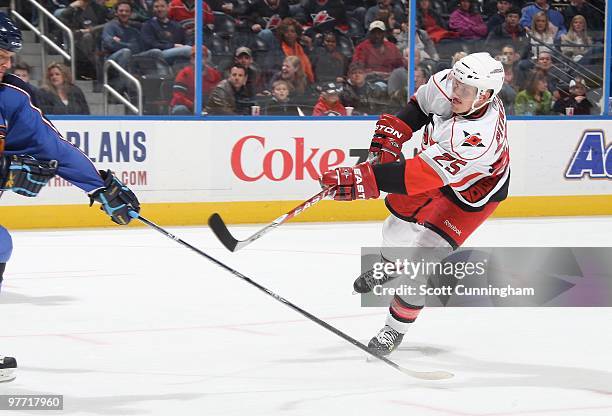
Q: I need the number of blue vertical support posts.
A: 3